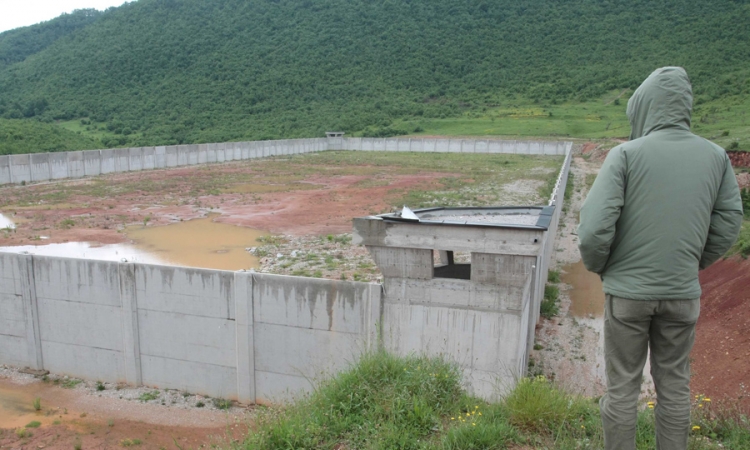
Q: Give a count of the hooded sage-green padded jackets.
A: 1